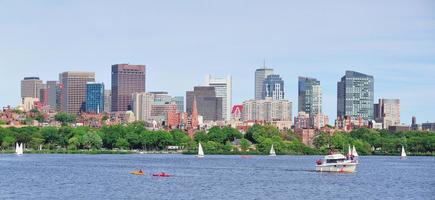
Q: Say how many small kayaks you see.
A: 2